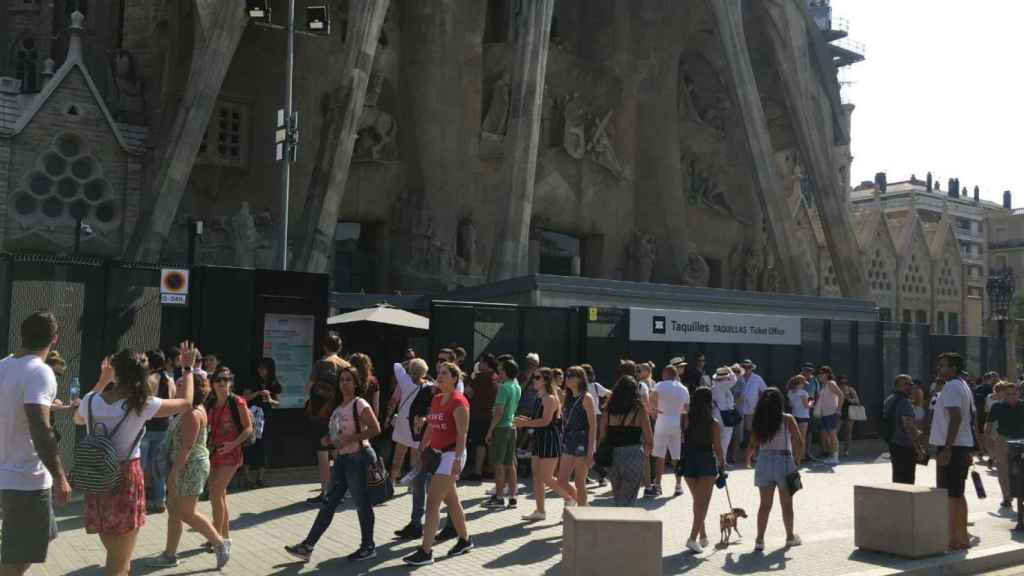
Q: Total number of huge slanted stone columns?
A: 5